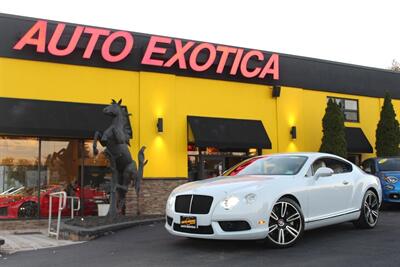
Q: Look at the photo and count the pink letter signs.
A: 11